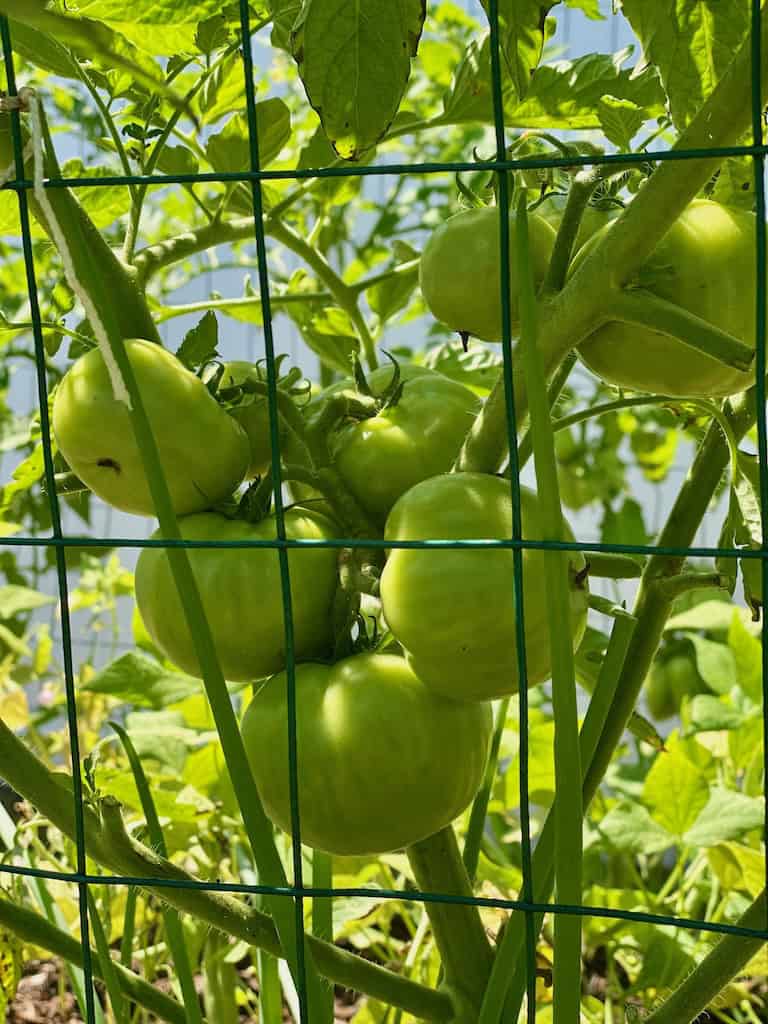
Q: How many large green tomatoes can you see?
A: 7